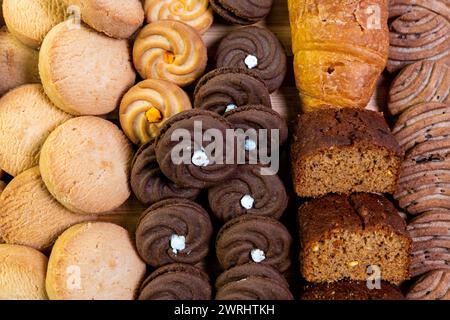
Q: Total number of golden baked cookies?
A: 12